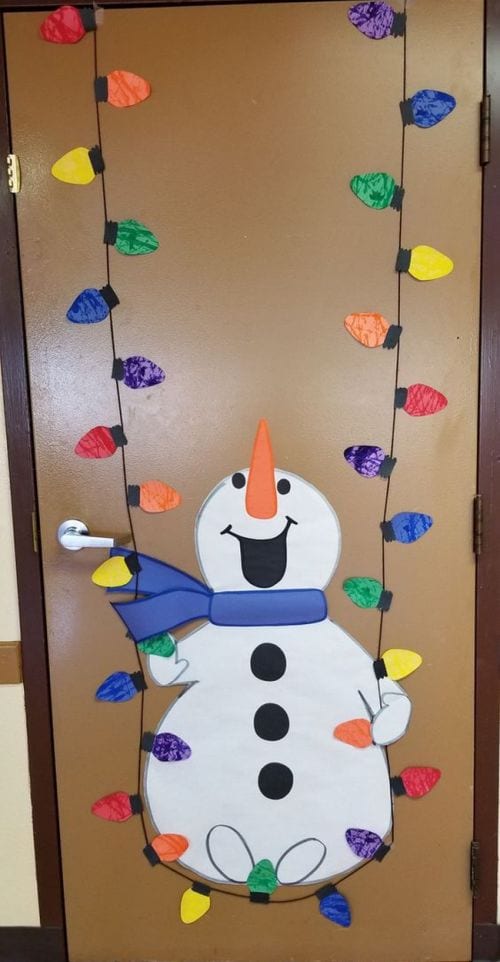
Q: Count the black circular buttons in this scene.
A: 3